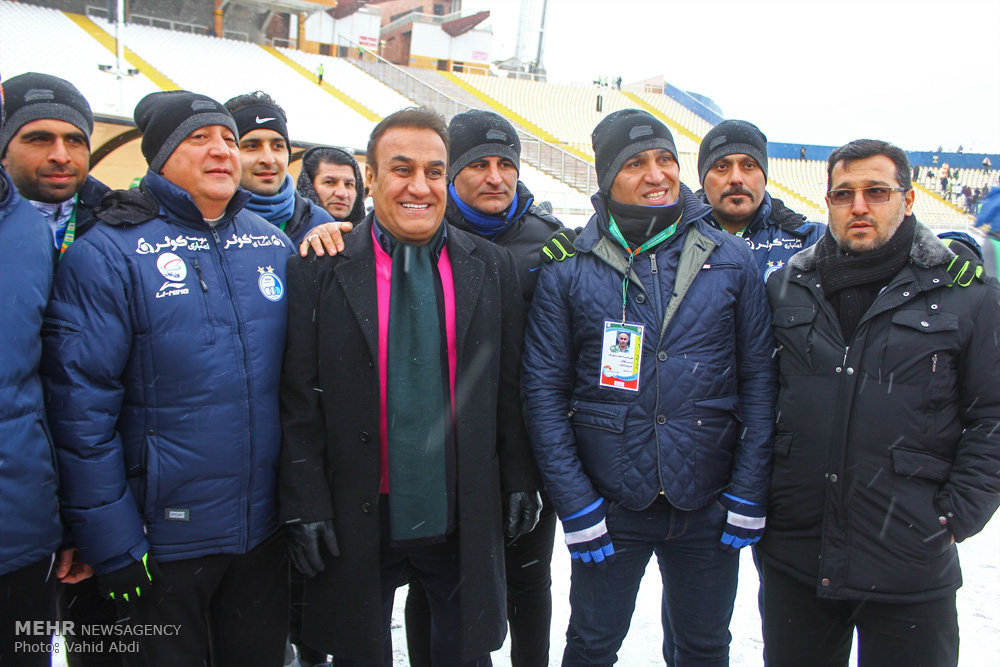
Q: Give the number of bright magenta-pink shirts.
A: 1